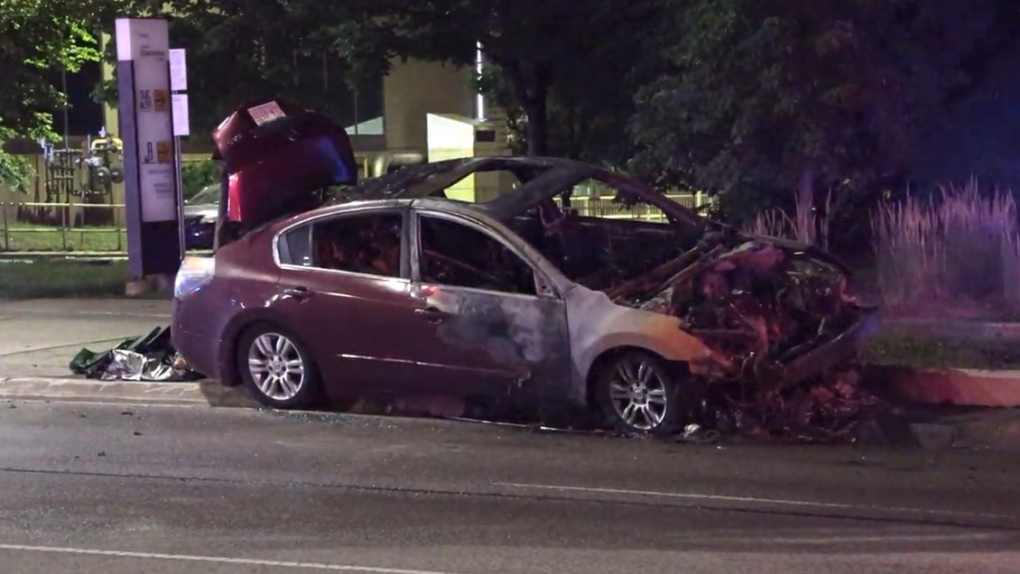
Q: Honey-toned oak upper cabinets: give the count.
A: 0